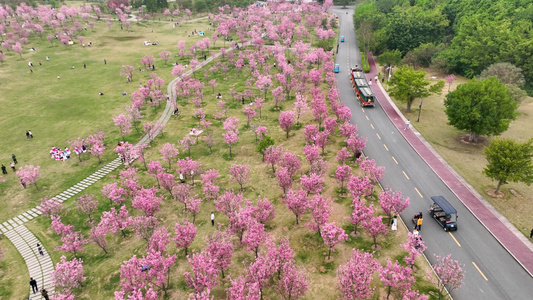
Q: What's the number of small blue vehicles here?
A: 2